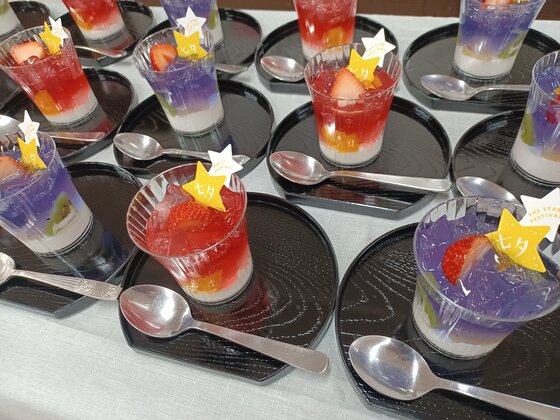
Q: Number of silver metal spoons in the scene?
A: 11